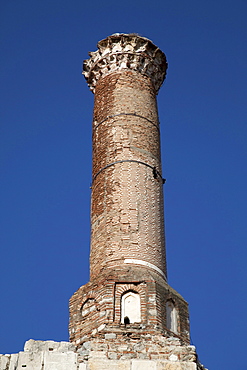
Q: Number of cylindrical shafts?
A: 1